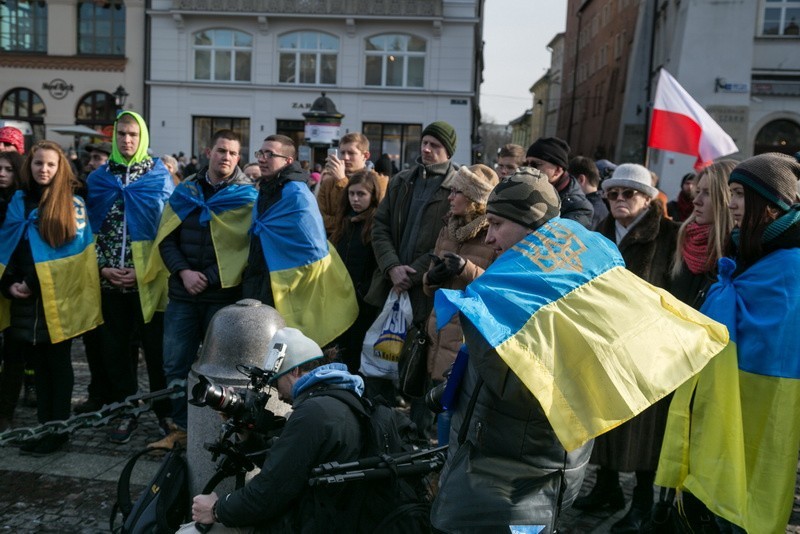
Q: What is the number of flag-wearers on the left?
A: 4